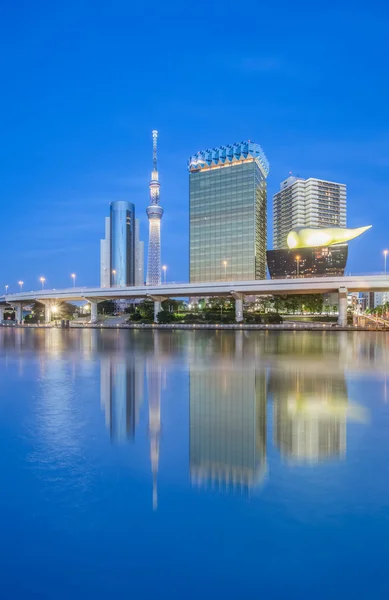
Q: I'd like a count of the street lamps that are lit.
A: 9